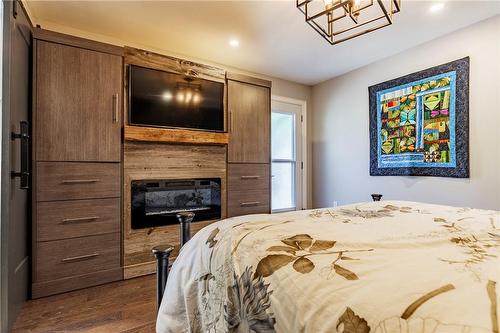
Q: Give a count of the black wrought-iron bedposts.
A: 3